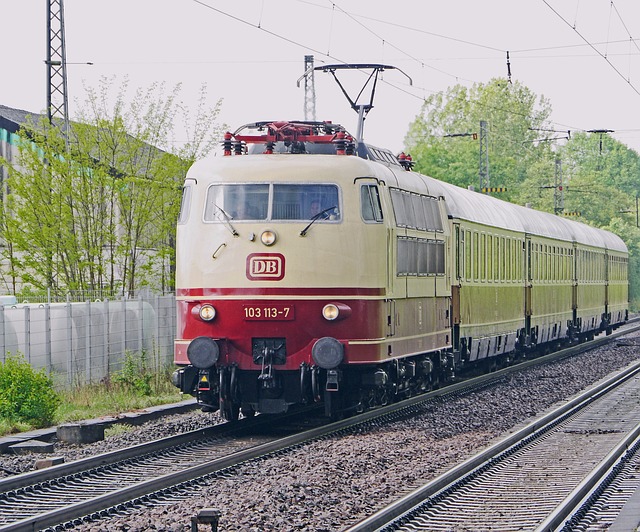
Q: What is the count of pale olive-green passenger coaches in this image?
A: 4